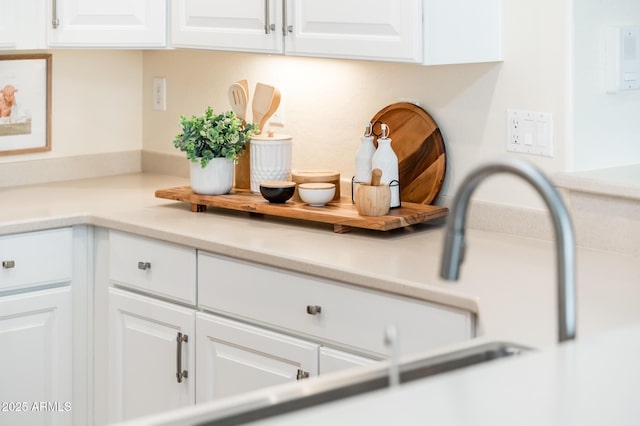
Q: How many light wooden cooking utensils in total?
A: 4